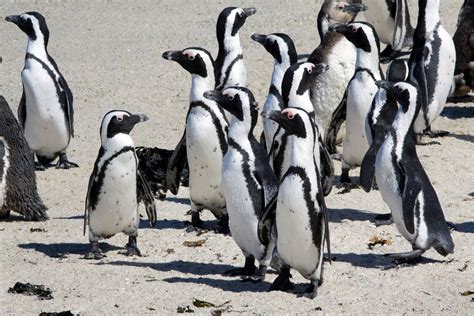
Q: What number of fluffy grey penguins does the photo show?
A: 1